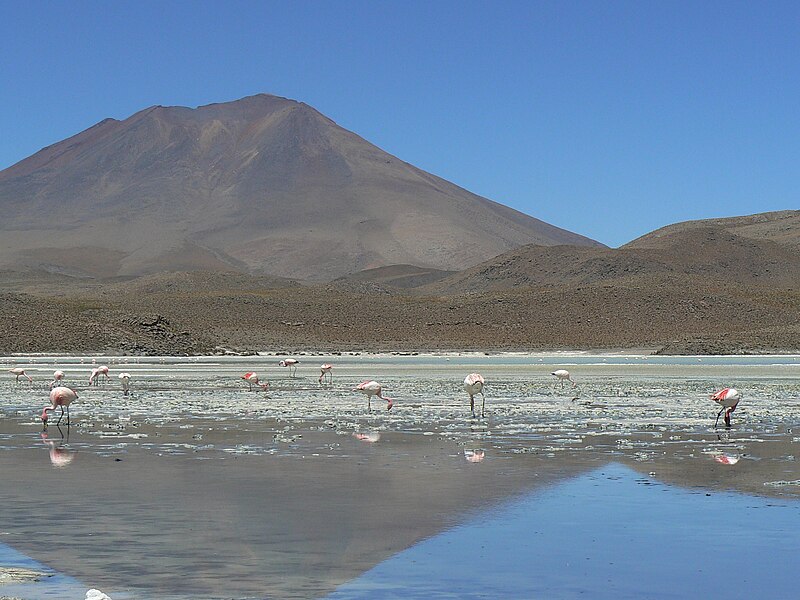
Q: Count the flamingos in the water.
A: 13